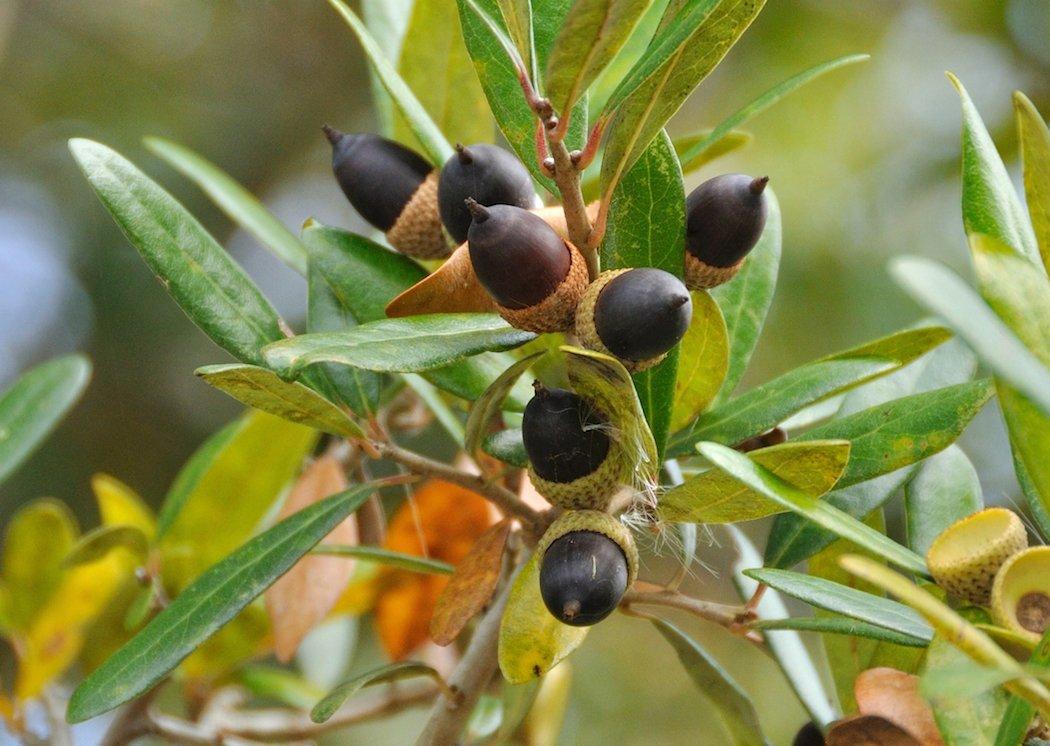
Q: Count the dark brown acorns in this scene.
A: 7